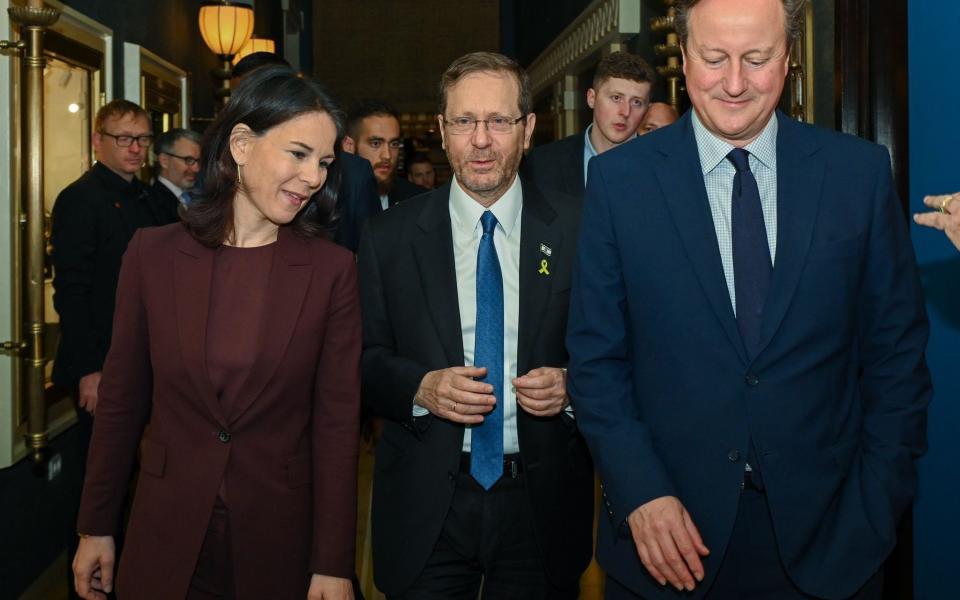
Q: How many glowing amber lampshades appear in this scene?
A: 2